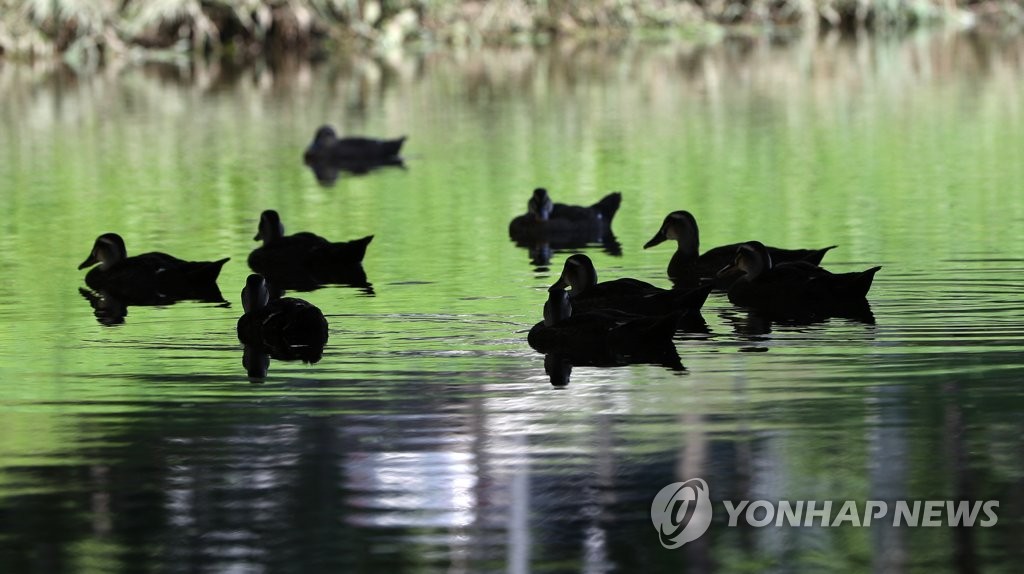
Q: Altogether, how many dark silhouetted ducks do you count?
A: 9